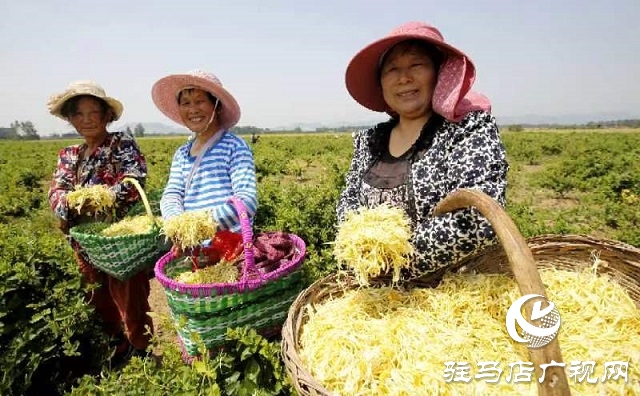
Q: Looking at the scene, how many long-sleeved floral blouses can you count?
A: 2